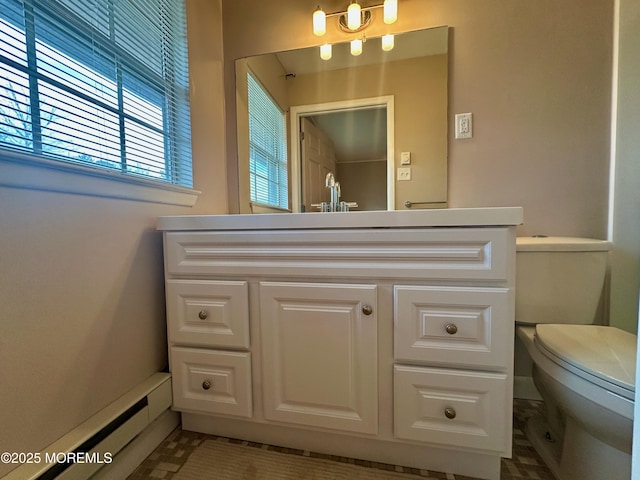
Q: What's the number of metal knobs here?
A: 5